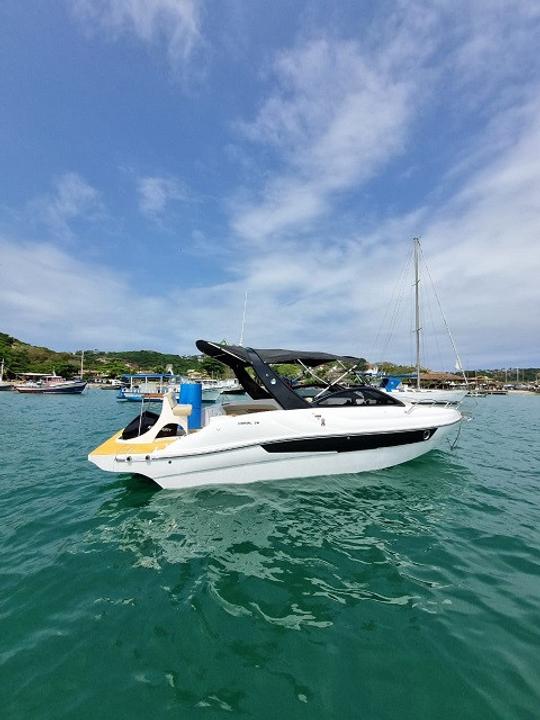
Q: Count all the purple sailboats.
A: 0